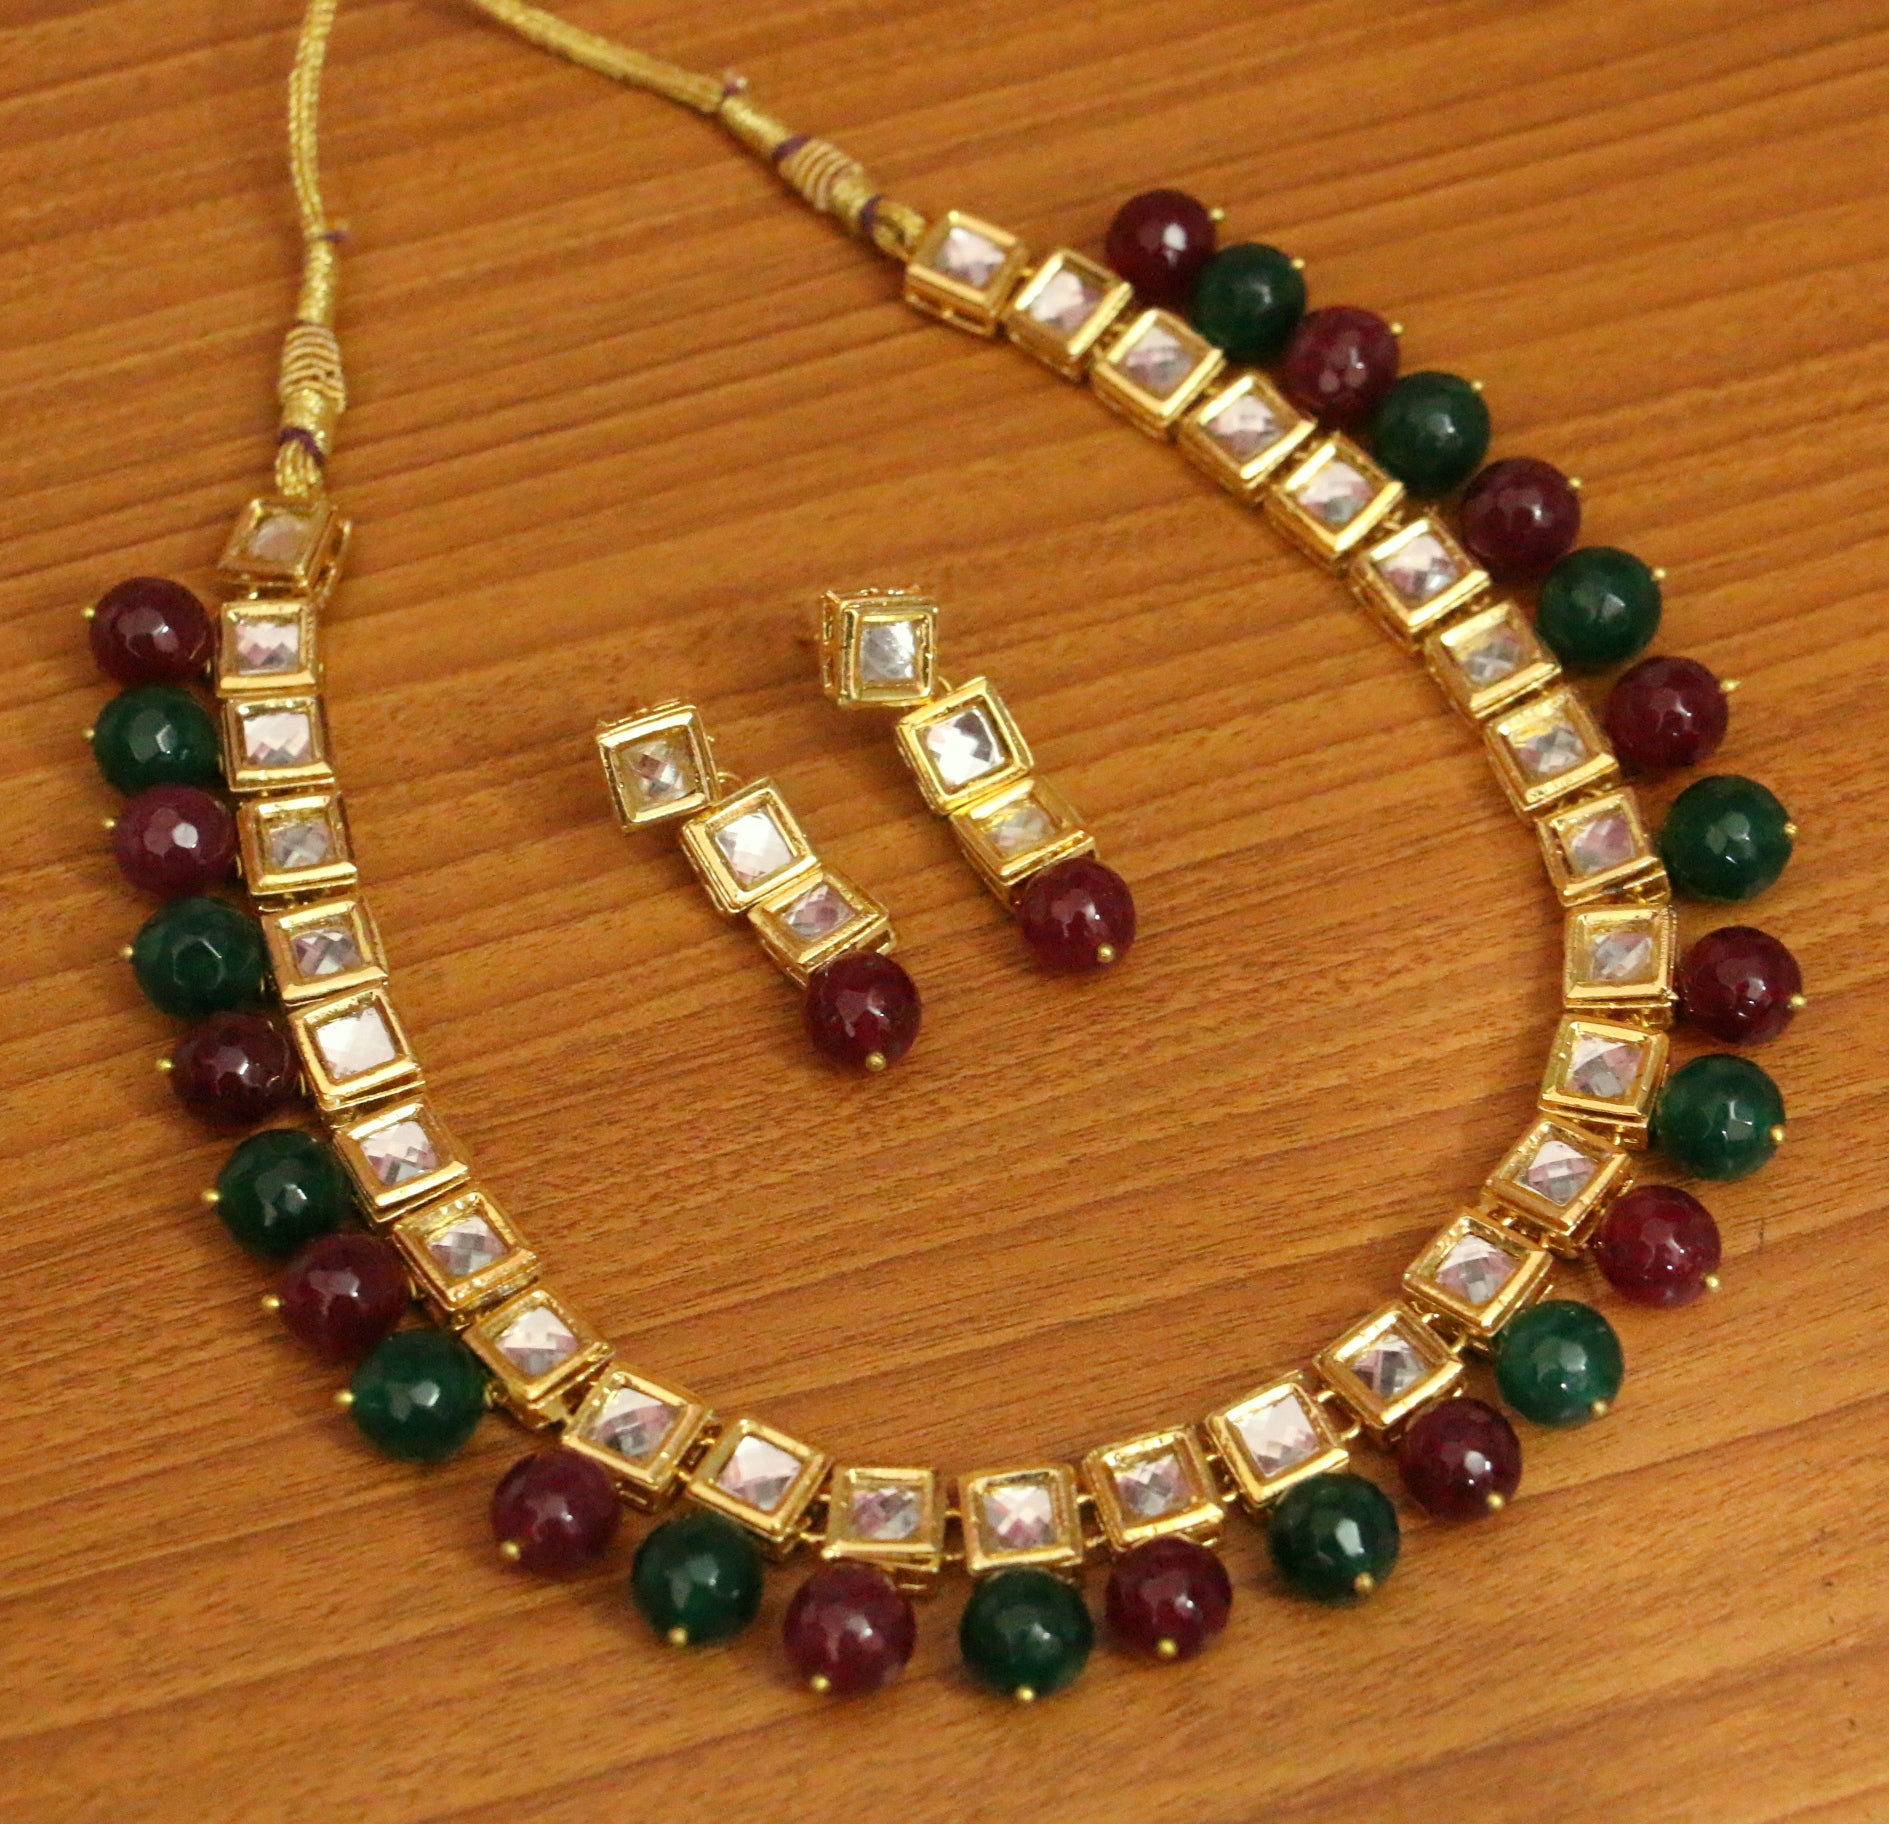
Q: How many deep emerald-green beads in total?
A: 13